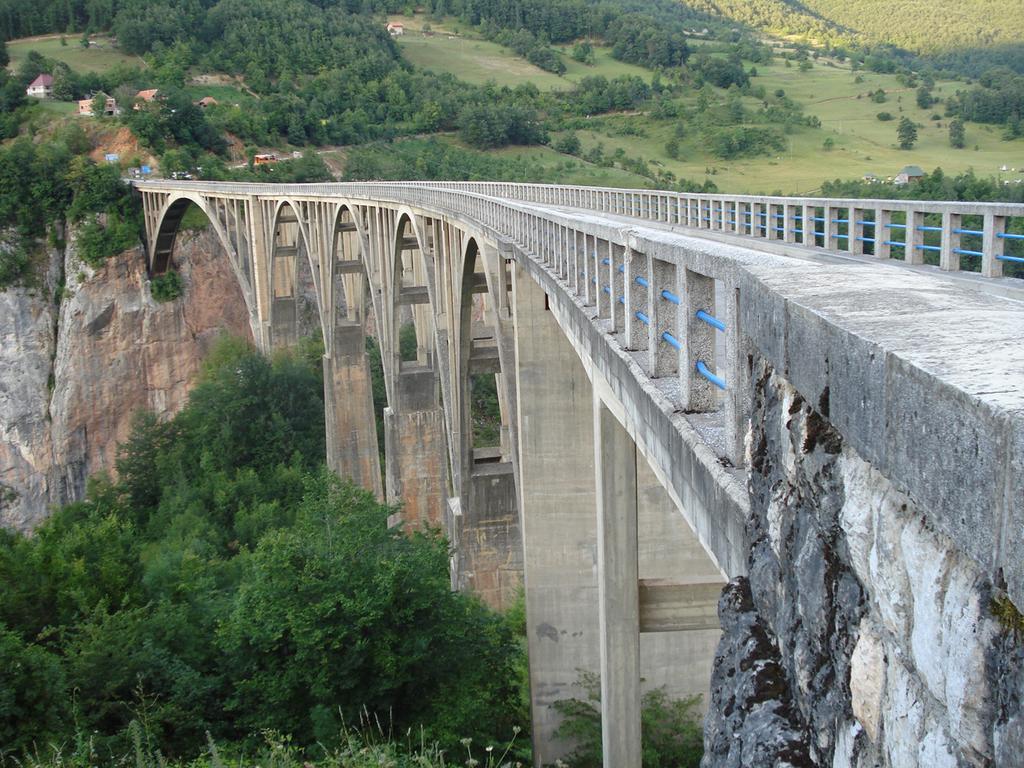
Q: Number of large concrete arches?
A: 5